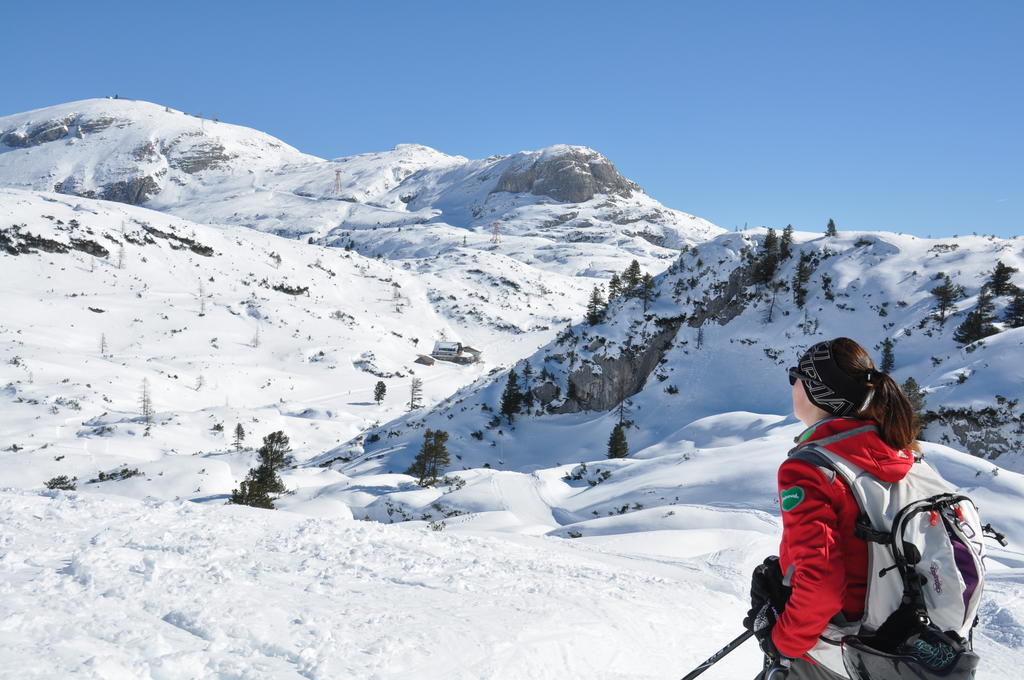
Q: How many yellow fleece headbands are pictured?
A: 0